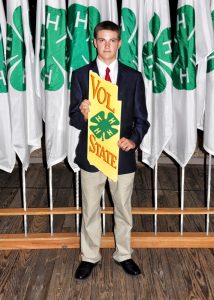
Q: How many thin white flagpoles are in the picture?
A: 7